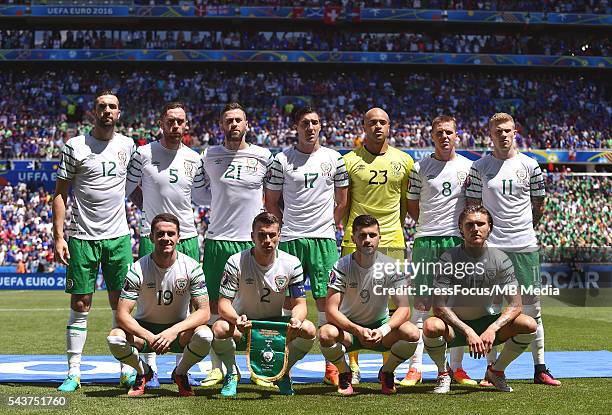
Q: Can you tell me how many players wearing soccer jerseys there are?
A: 11